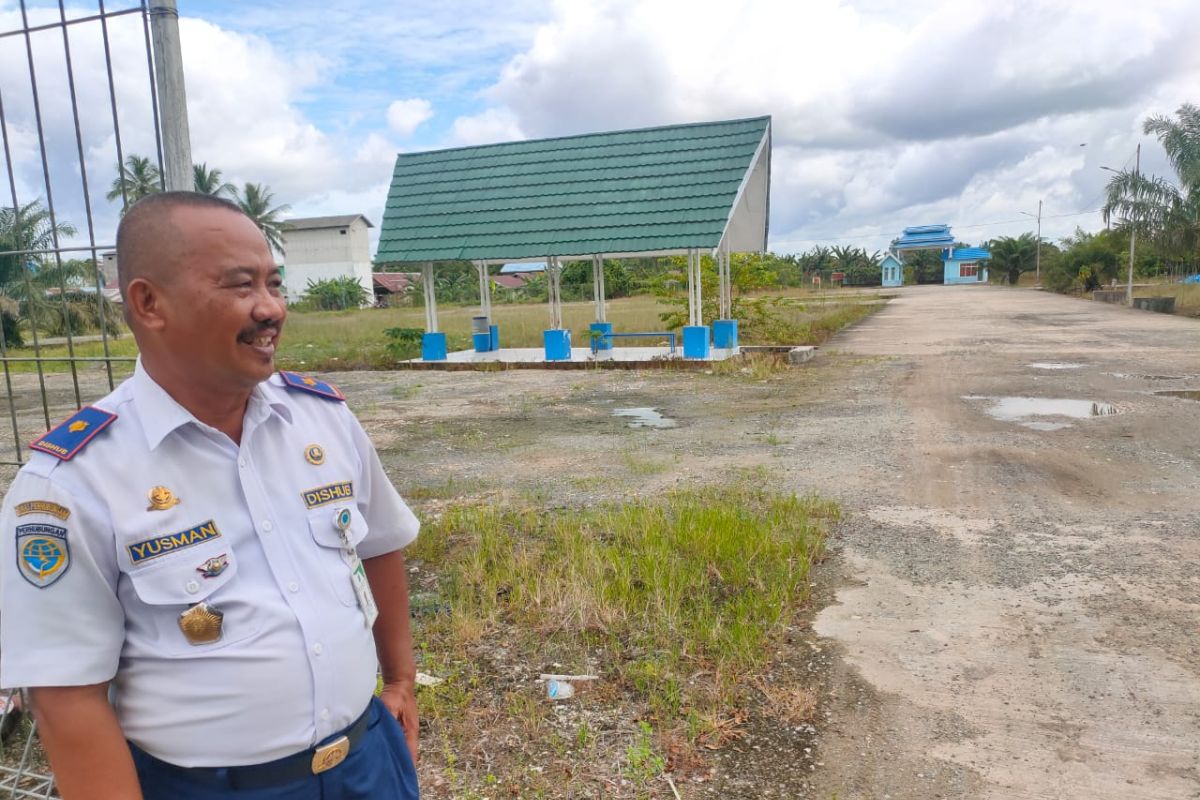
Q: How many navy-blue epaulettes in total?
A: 2